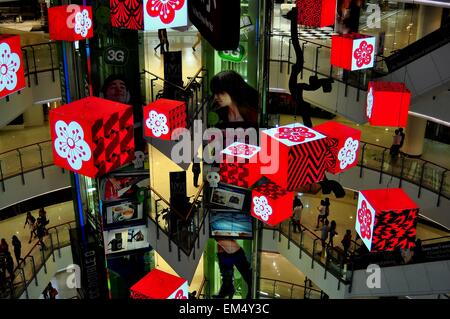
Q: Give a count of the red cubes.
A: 14